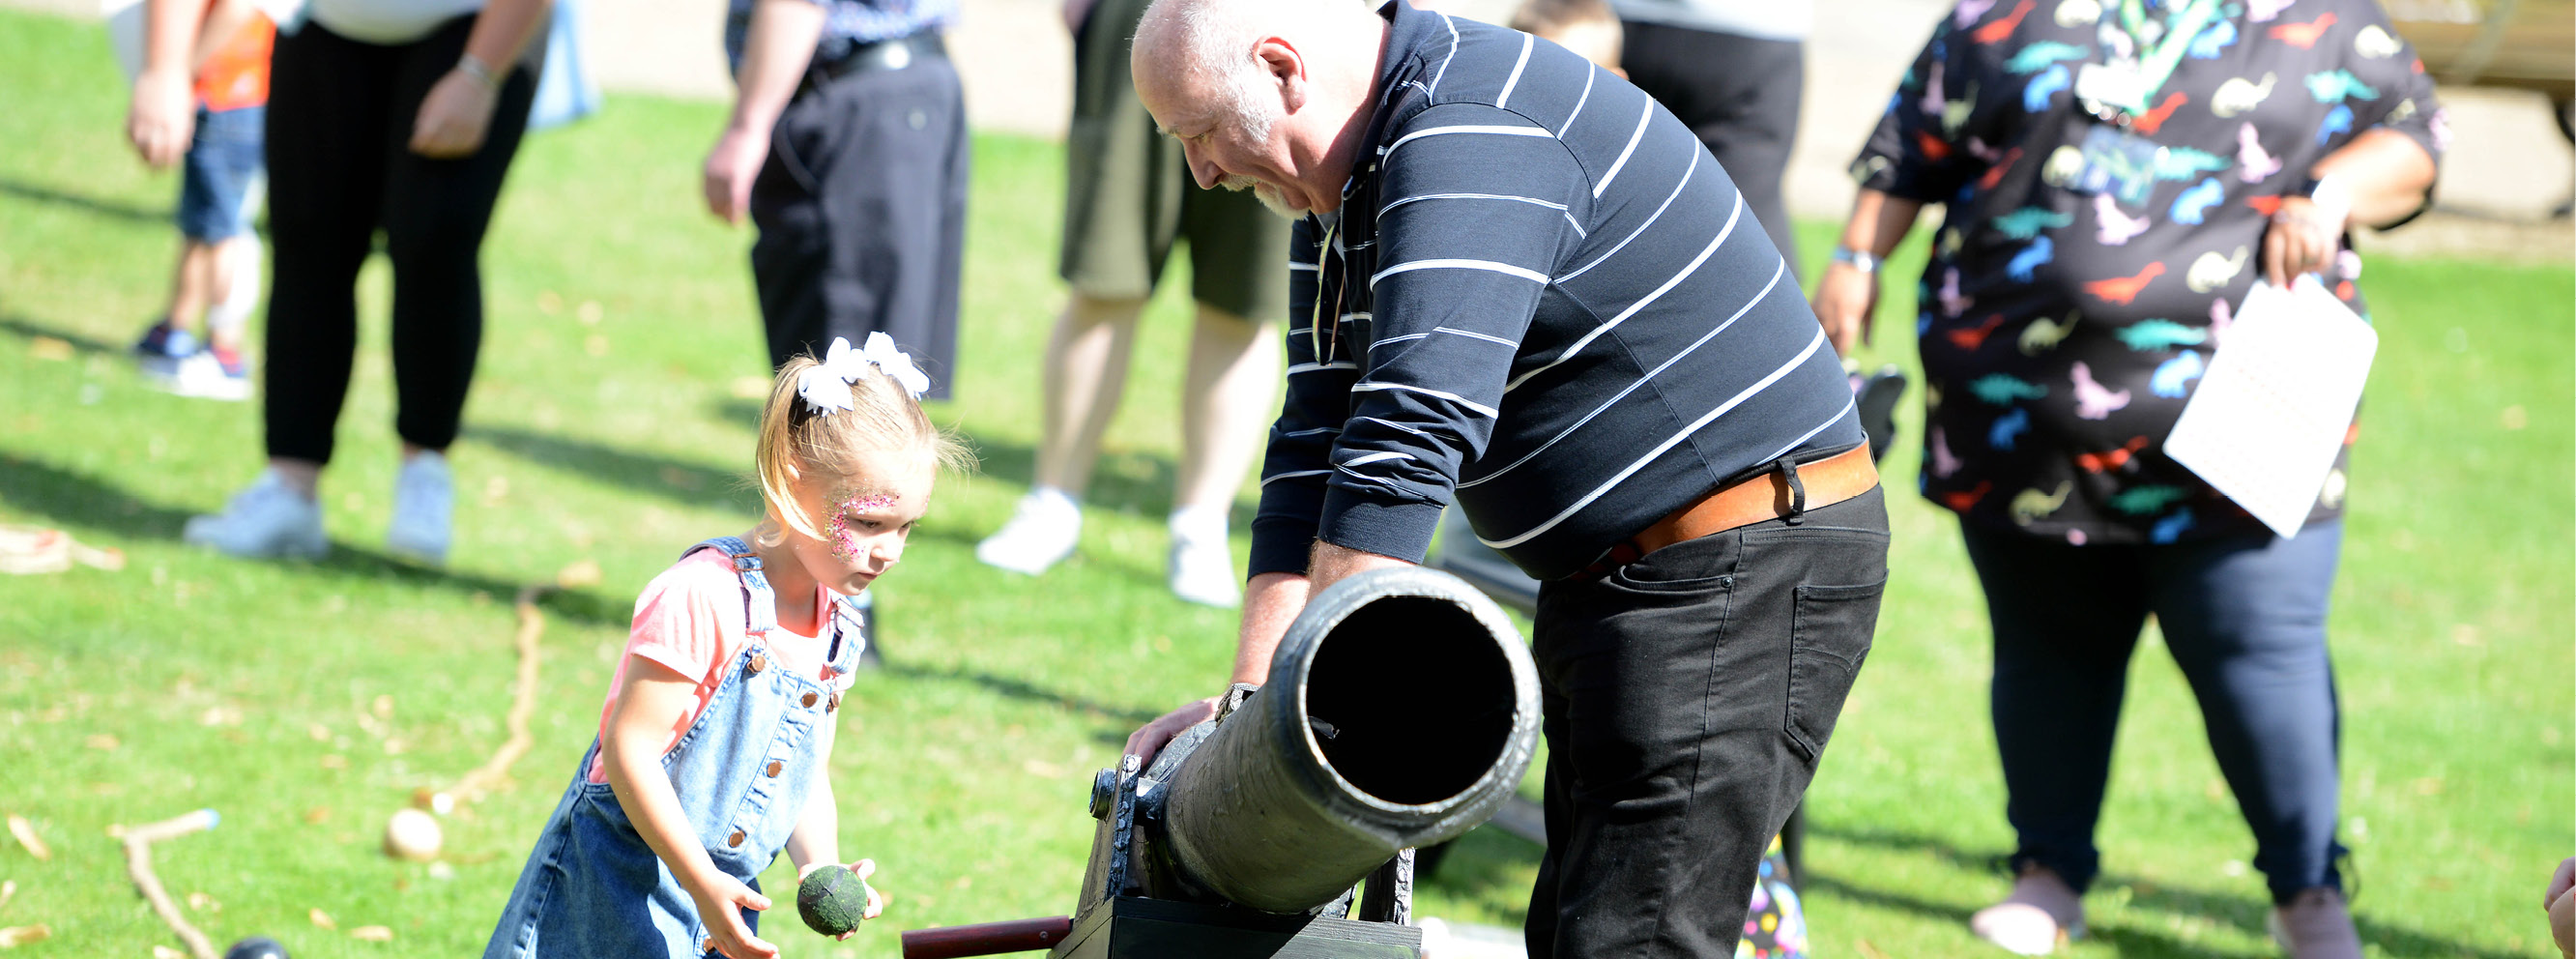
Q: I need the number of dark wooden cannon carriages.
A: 1